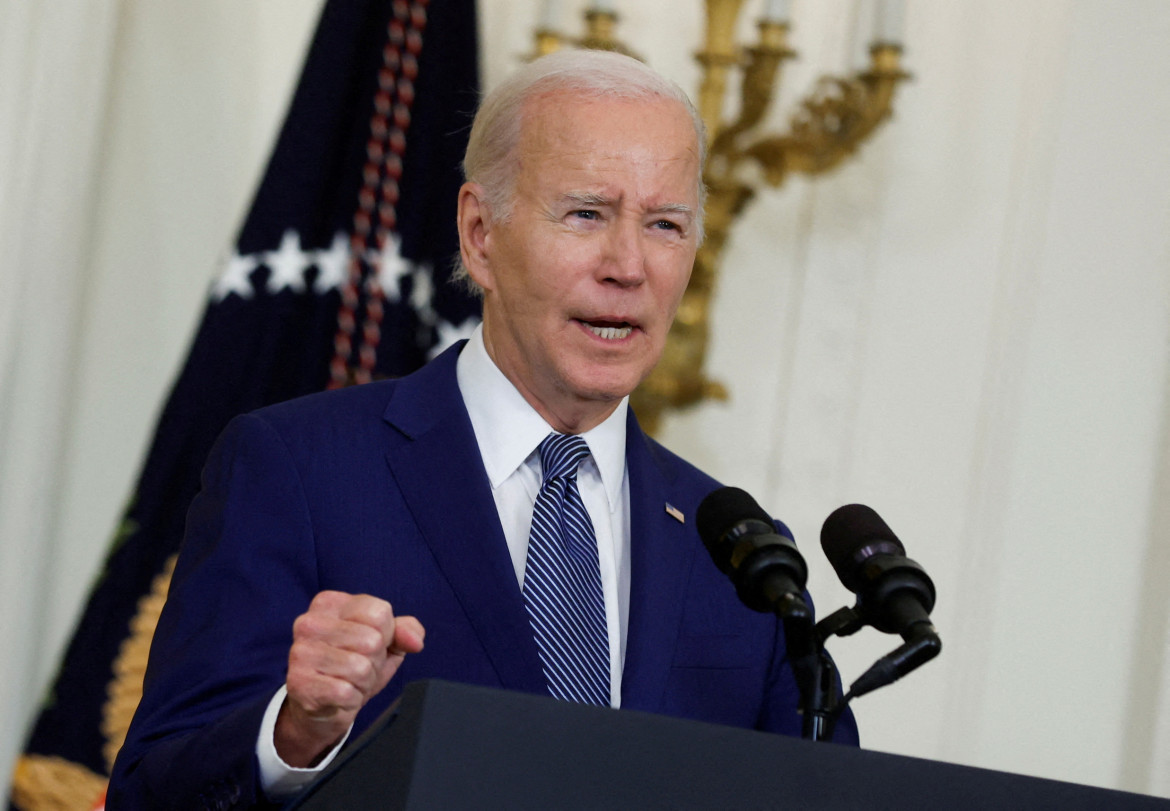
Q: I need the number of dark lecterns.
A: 1